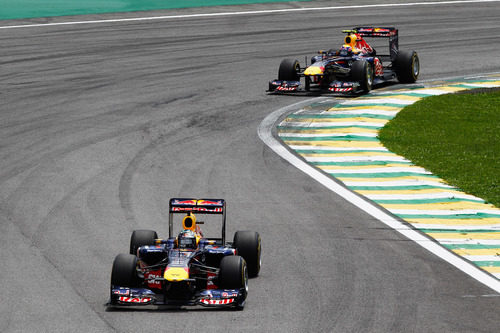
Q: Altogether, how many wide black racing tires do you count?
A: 7